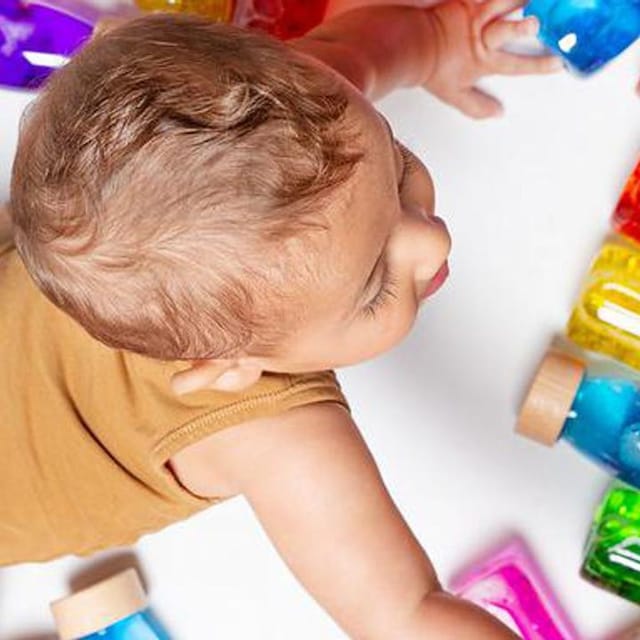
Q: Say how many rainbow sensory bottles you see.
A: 10